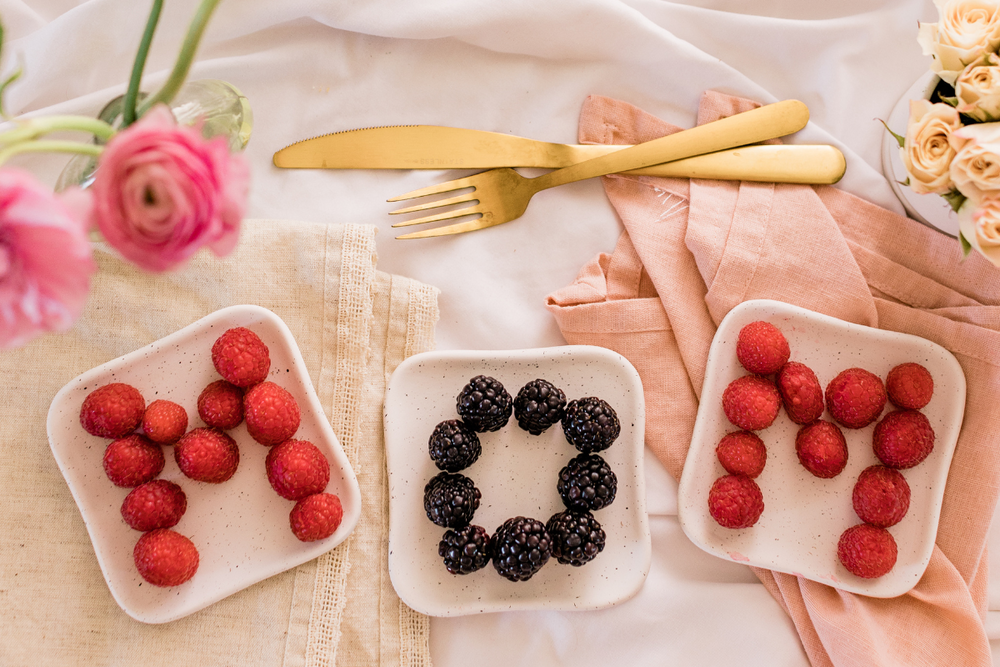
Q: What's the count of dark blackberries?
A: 9